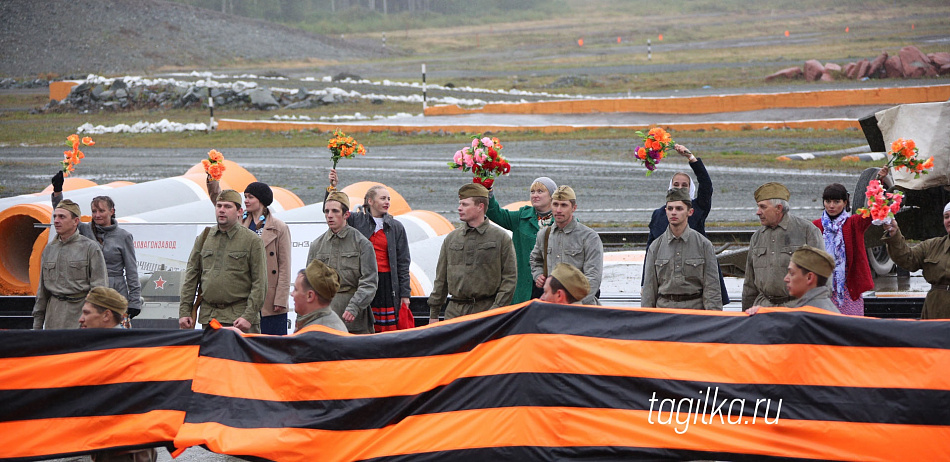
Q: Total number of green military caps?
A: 11